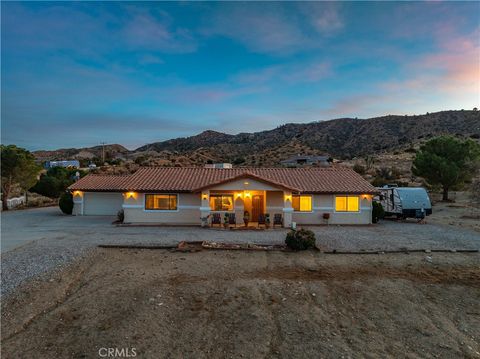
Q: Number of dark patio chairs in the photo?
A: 4